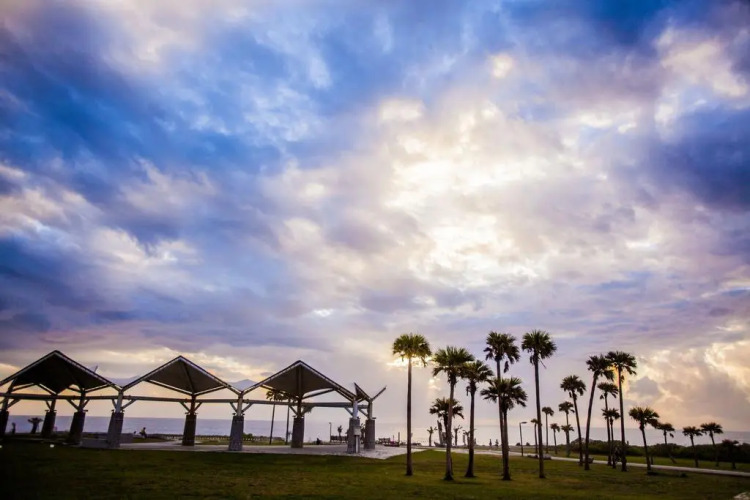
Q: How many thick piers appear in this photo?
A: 9